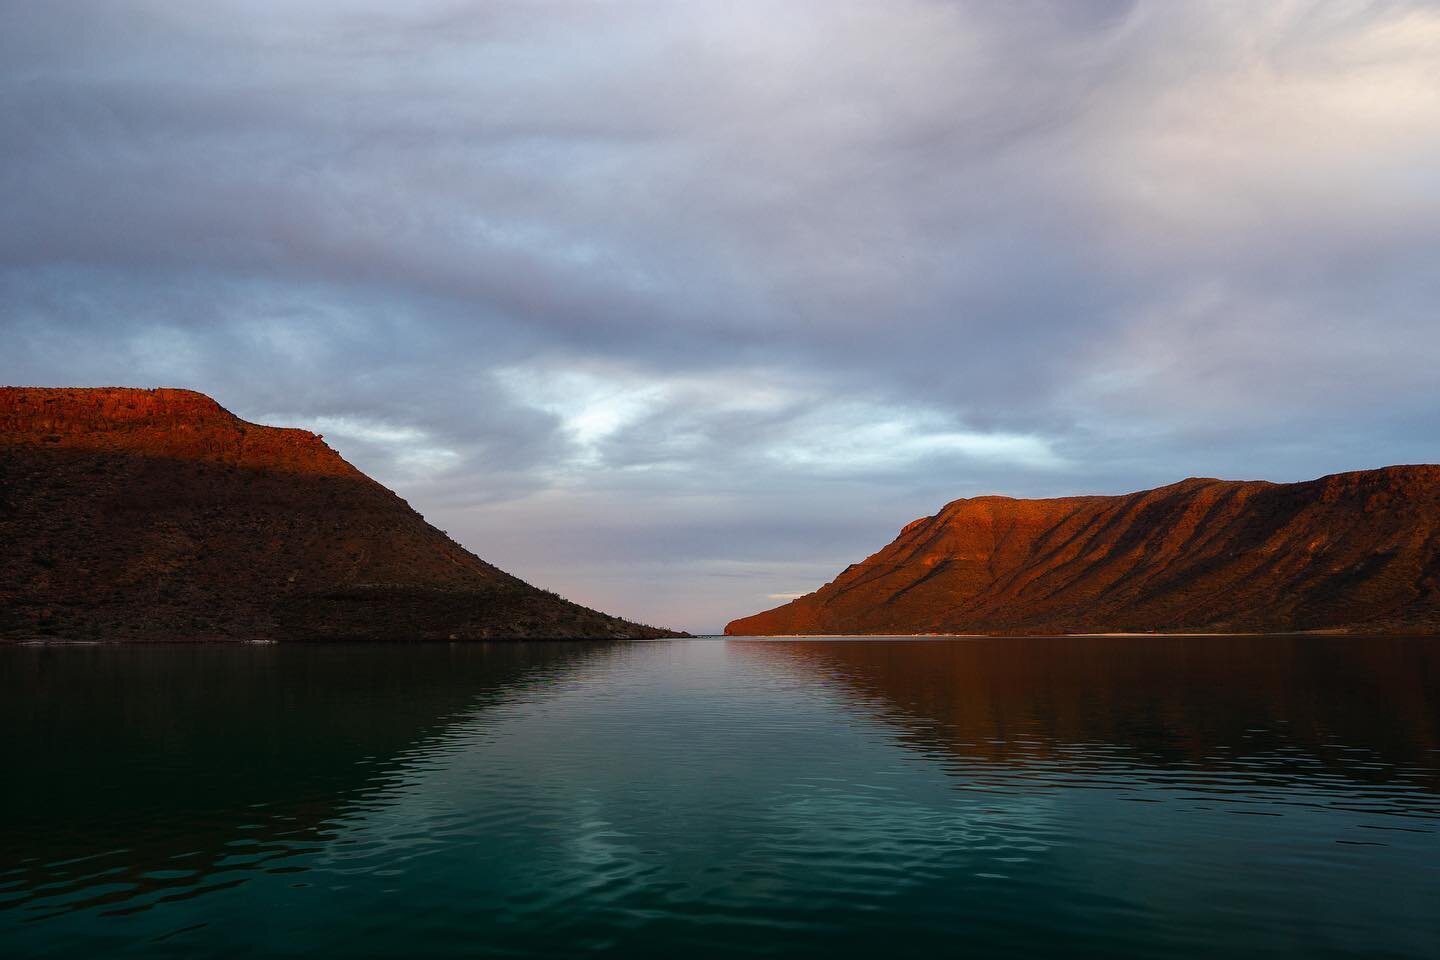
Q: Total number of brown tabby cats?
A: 0